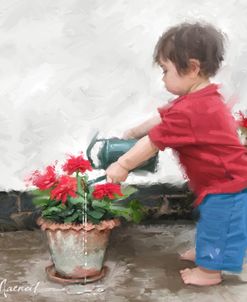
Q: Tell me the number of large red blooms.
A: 4